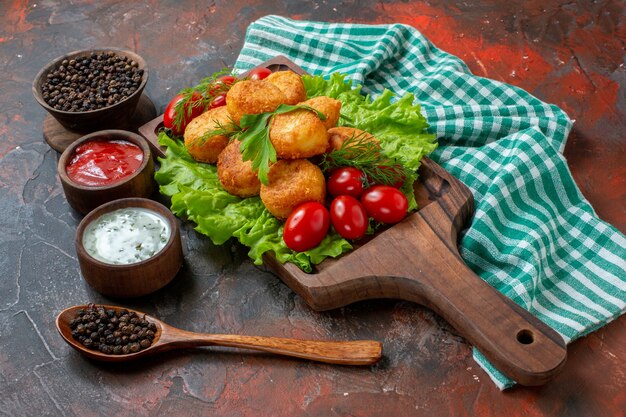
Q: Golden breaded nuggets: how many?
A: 8